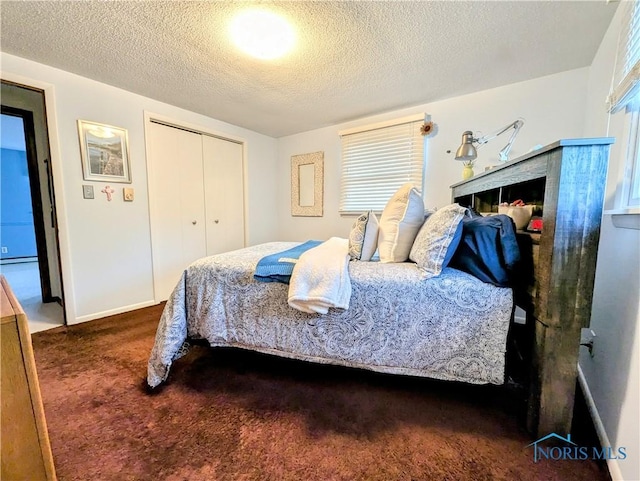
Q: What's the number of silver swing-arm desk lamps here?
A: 1